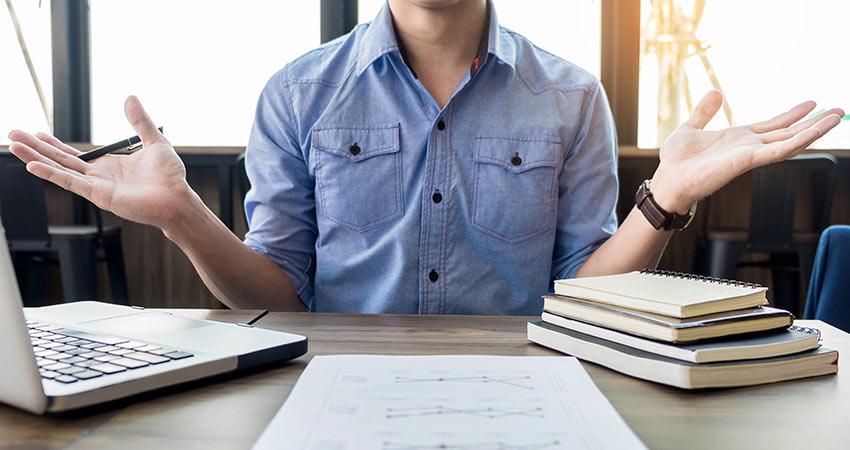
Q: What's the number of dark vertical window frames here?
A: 3